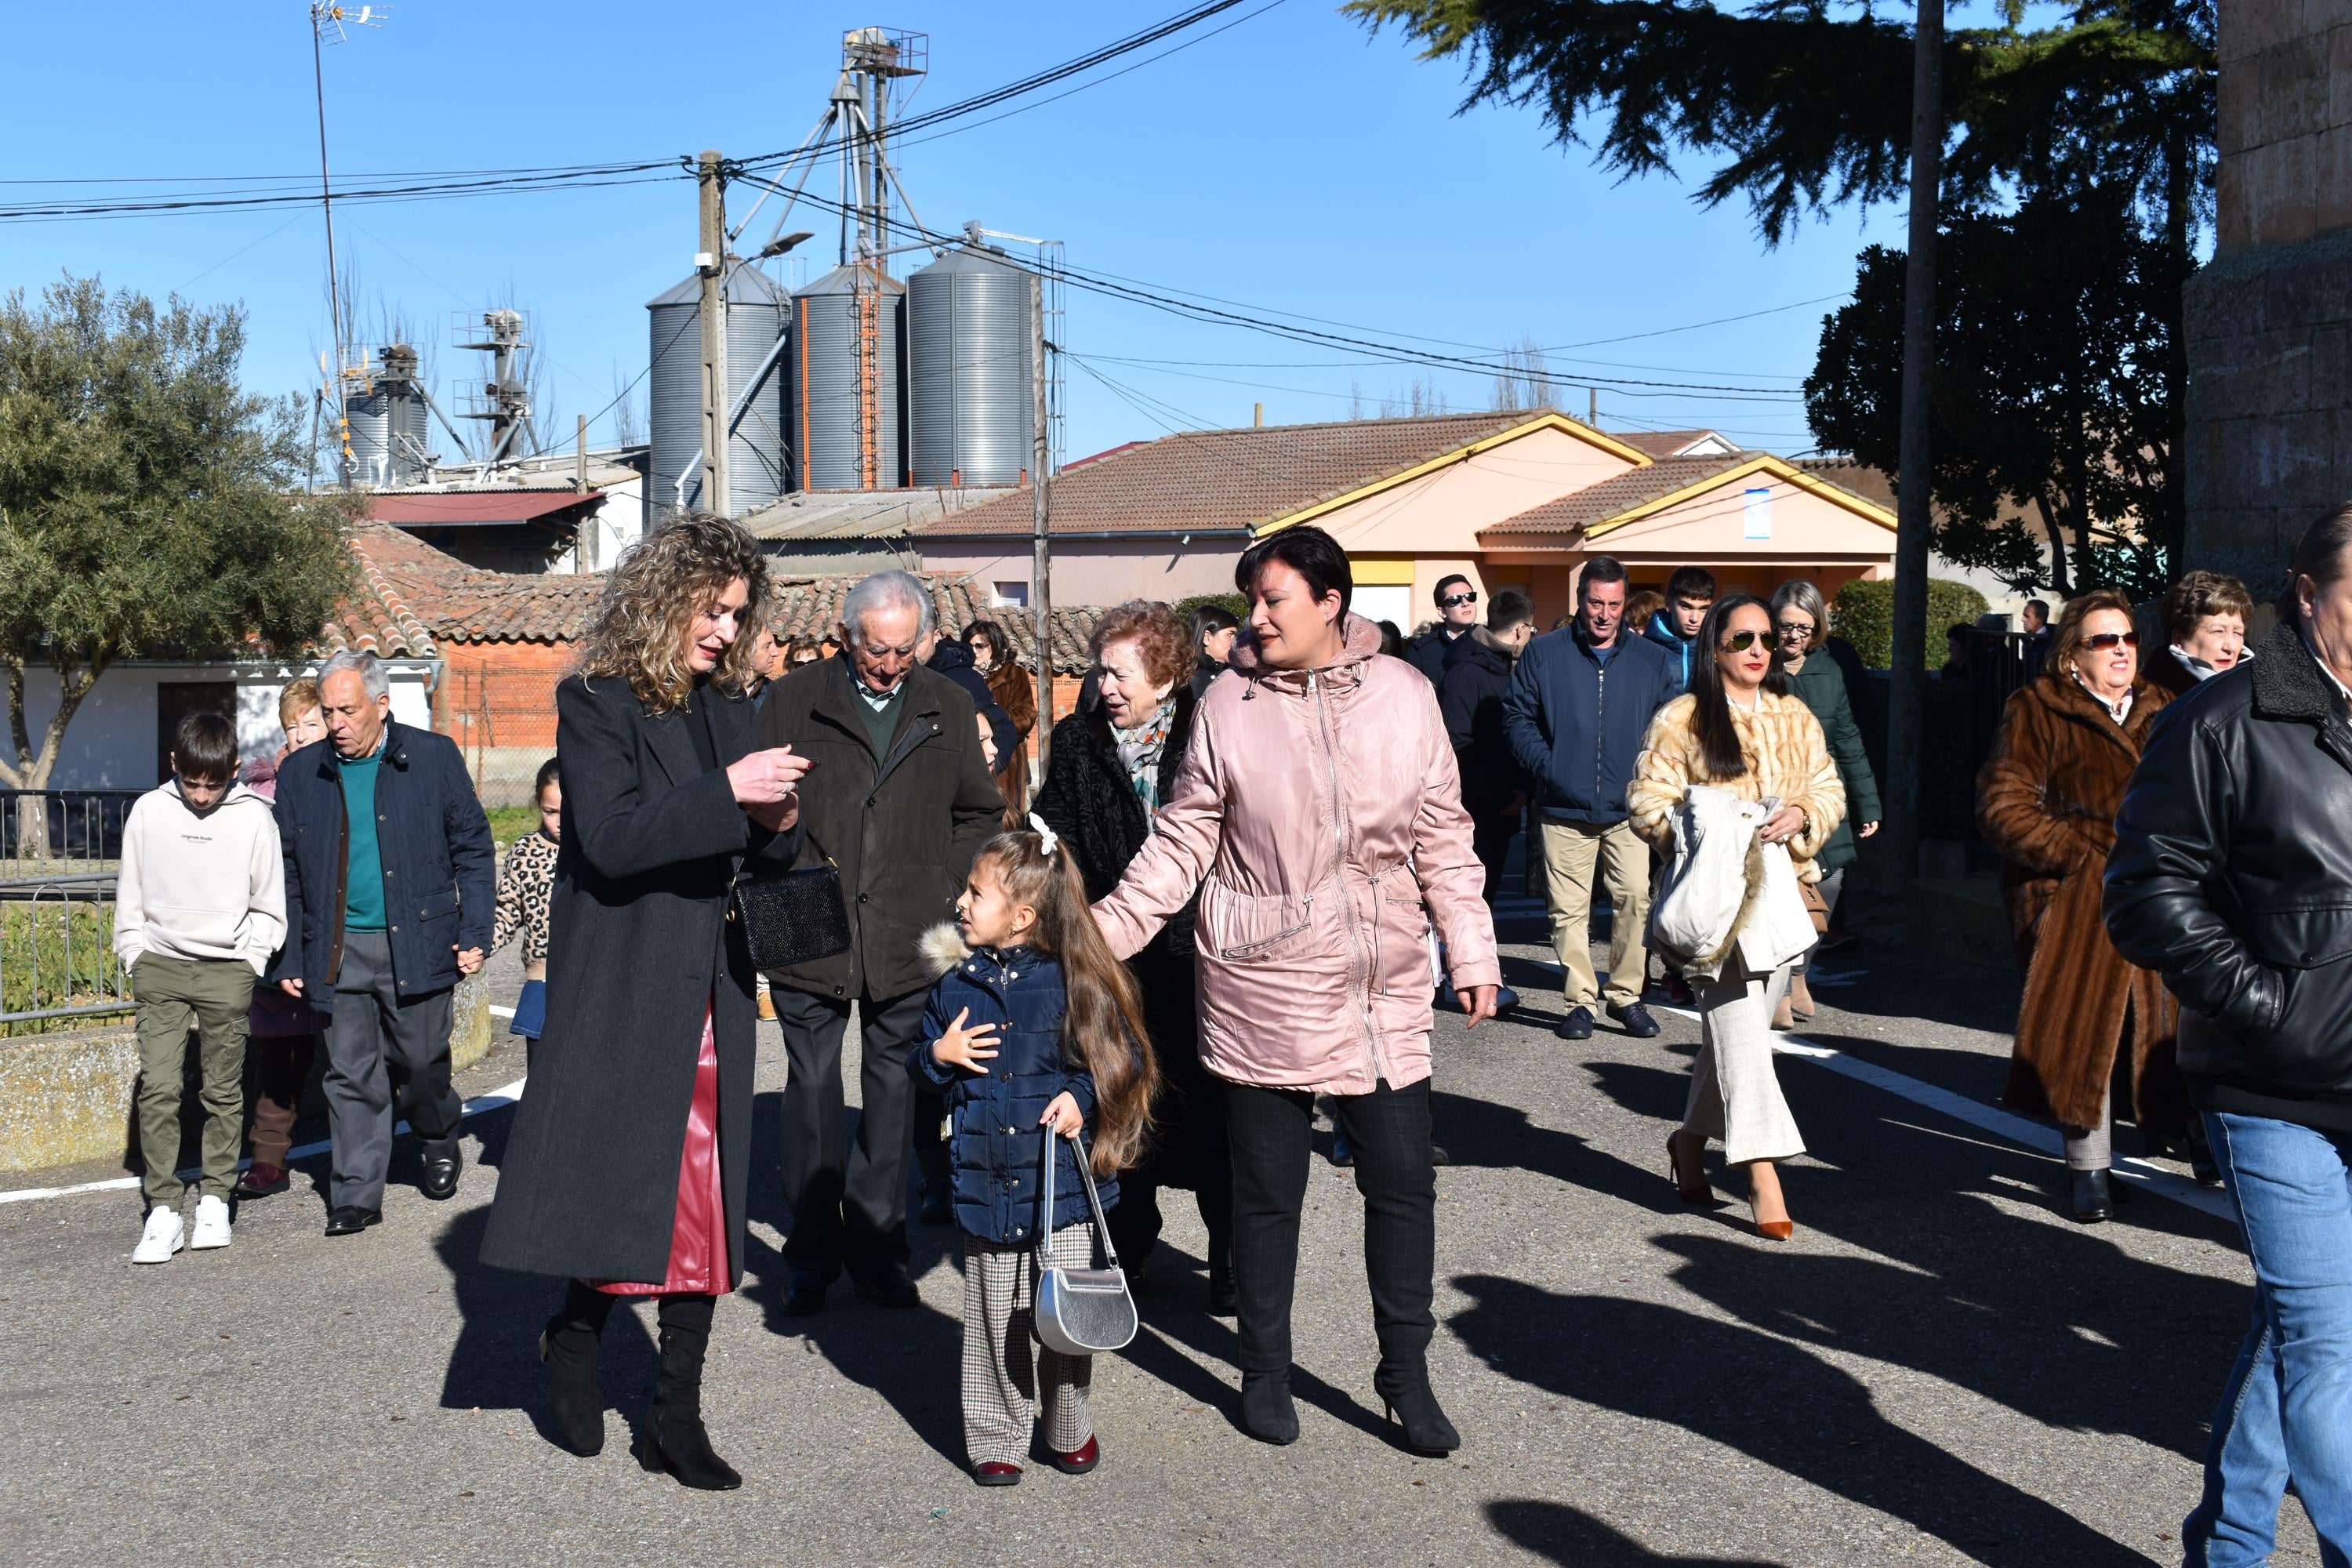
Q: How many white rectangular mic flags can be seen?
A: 0